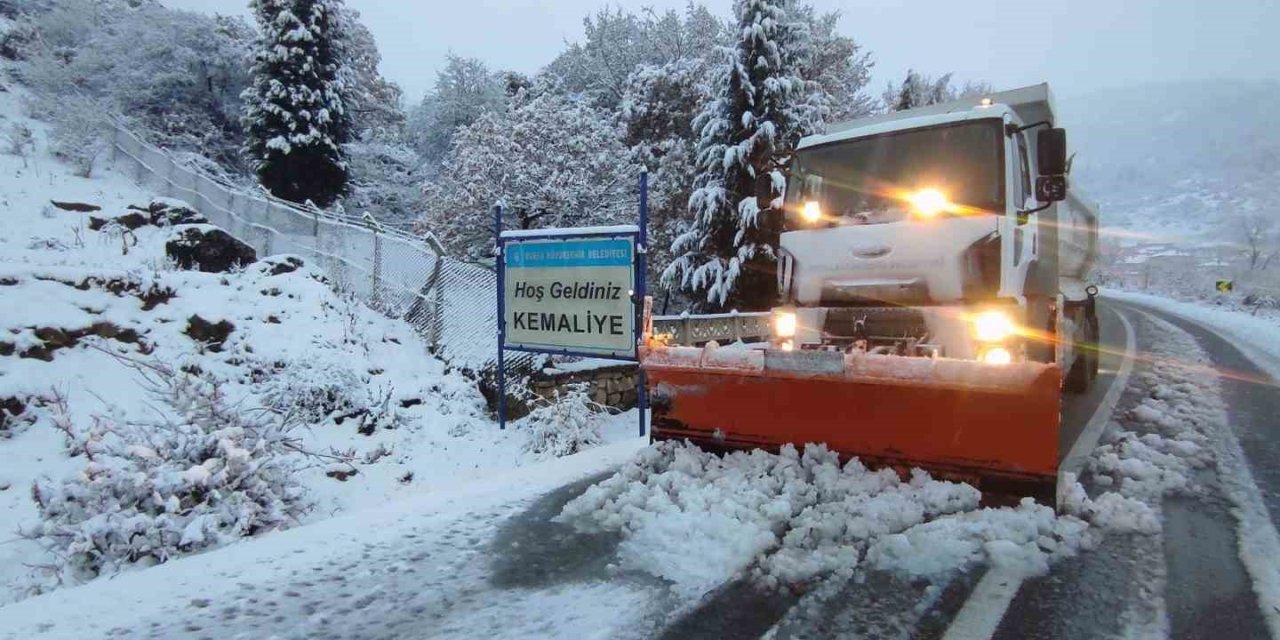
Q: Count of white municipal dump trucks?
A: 1